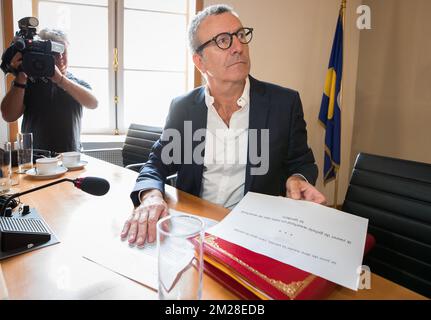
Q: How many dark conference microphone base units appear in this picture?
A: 1